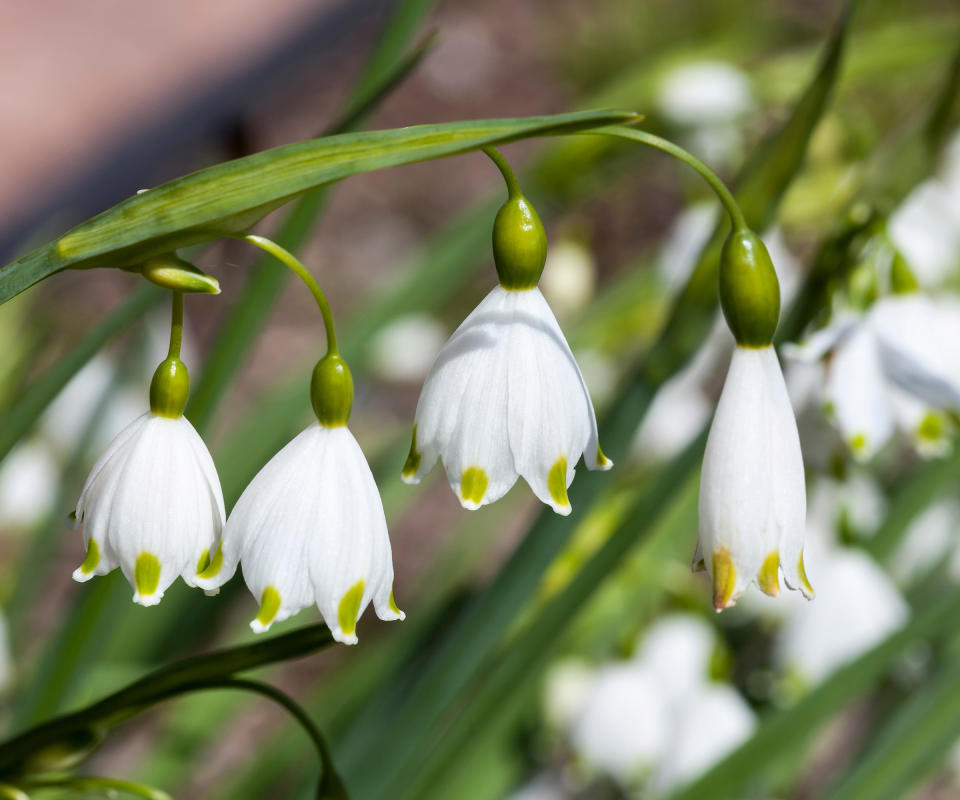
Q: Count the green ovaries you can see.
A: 4